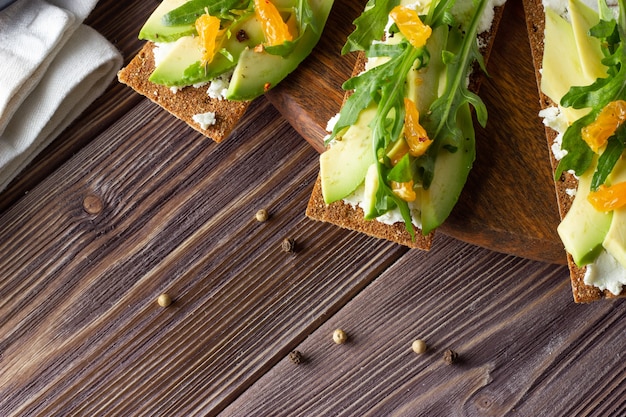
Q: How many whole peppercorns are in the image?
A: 7